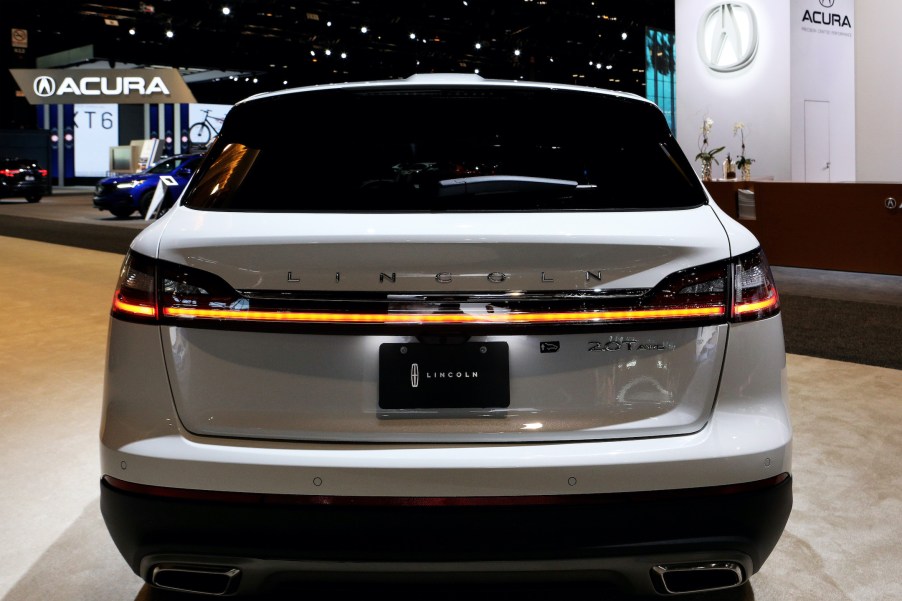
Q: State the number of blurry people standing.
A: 0